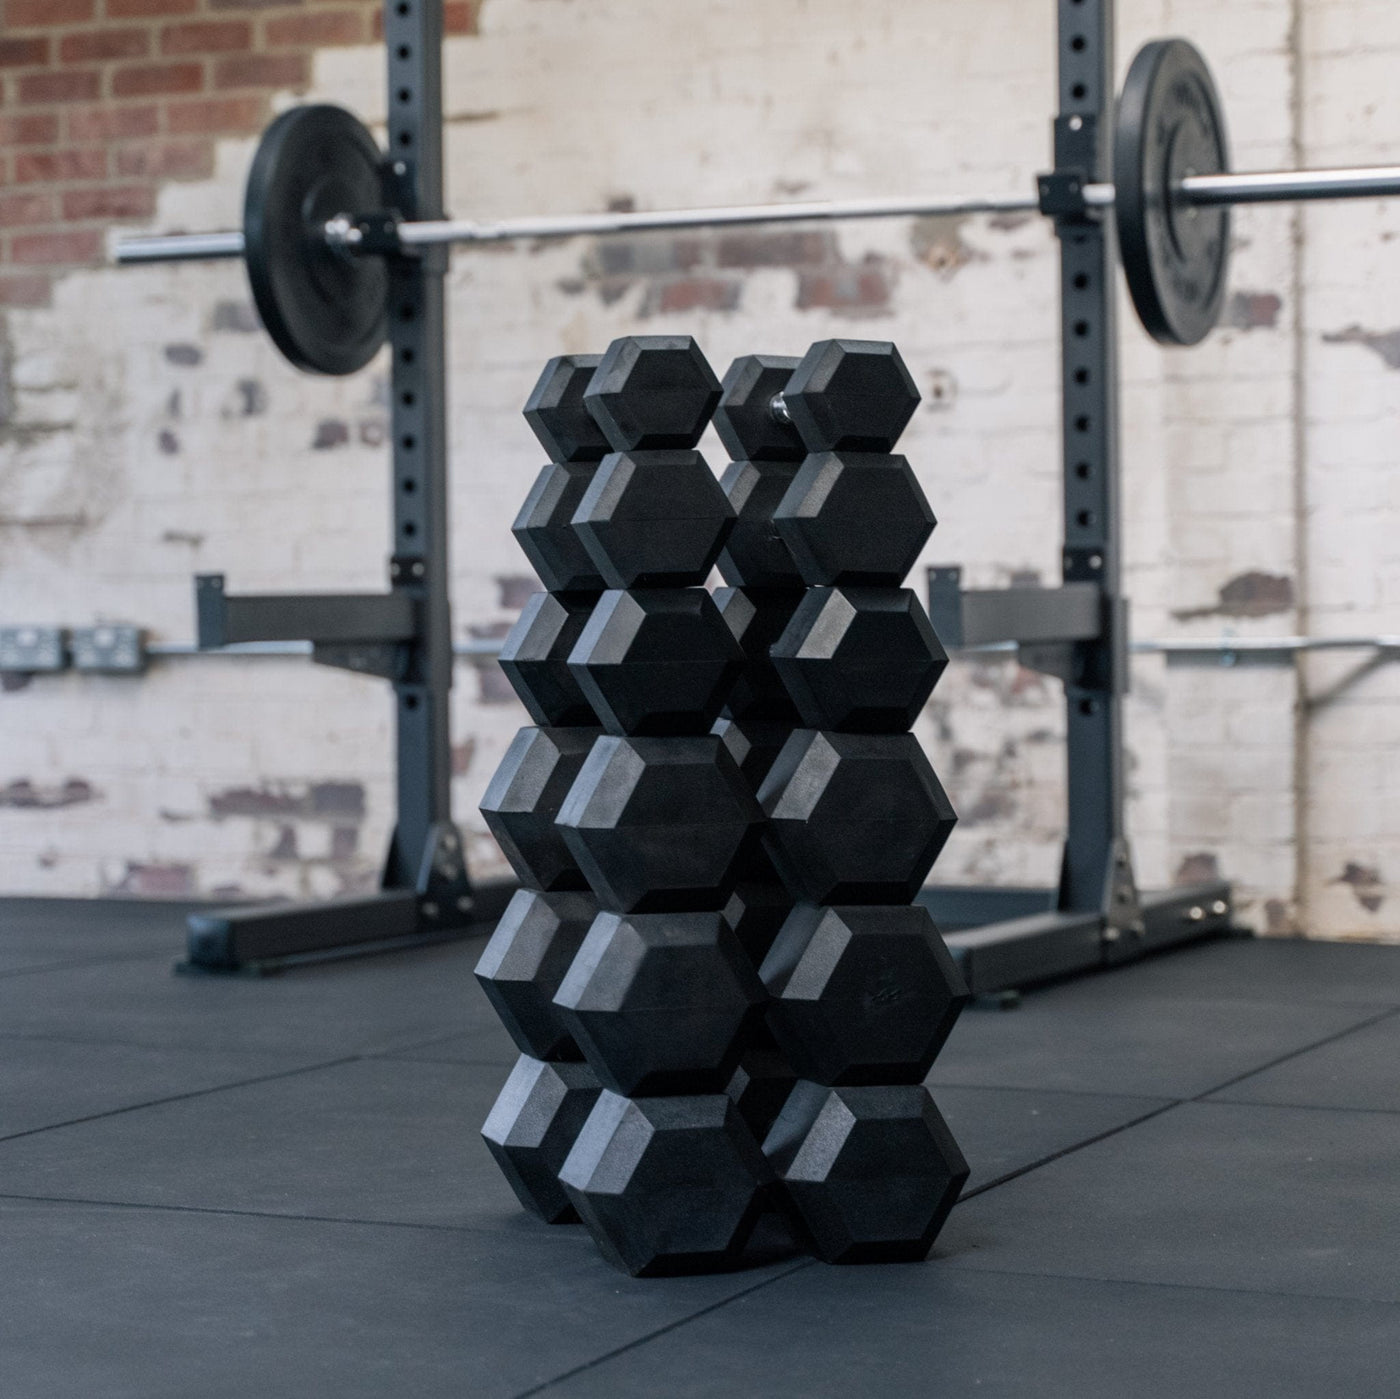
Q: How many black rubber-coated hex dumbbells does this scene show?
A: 12